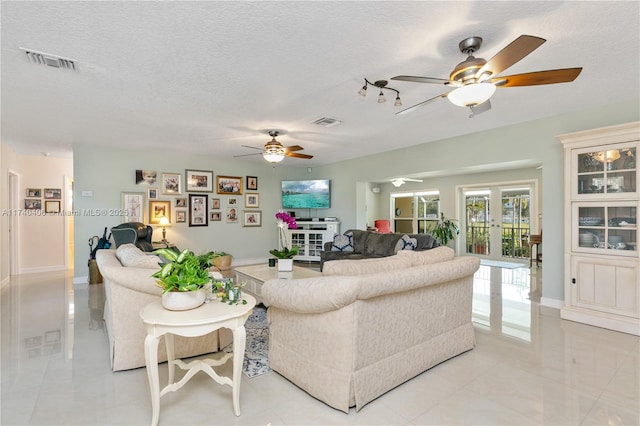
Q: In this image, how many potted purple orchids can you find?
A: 1